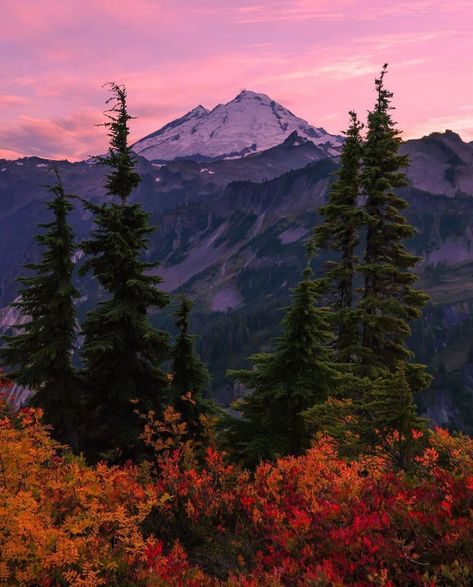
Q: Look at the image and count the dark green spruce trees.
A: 6